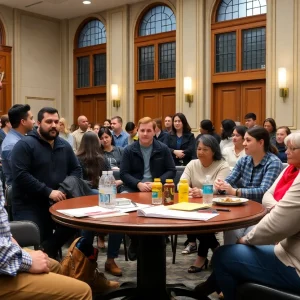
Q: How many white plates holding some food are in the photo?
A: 1